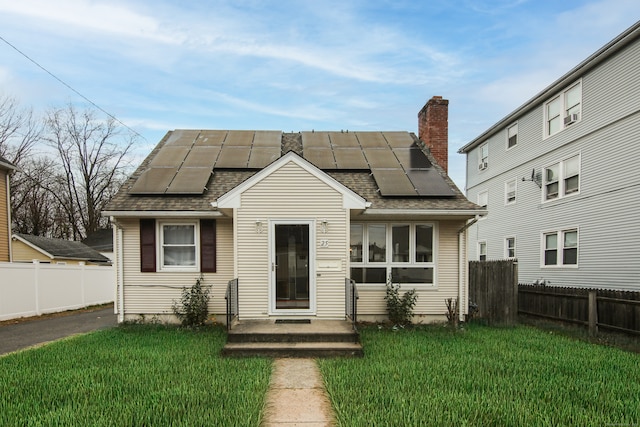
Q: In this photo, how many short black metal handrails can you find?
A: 2